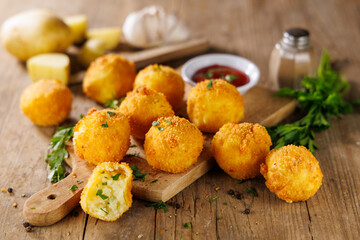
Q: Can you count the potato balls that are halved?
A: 1